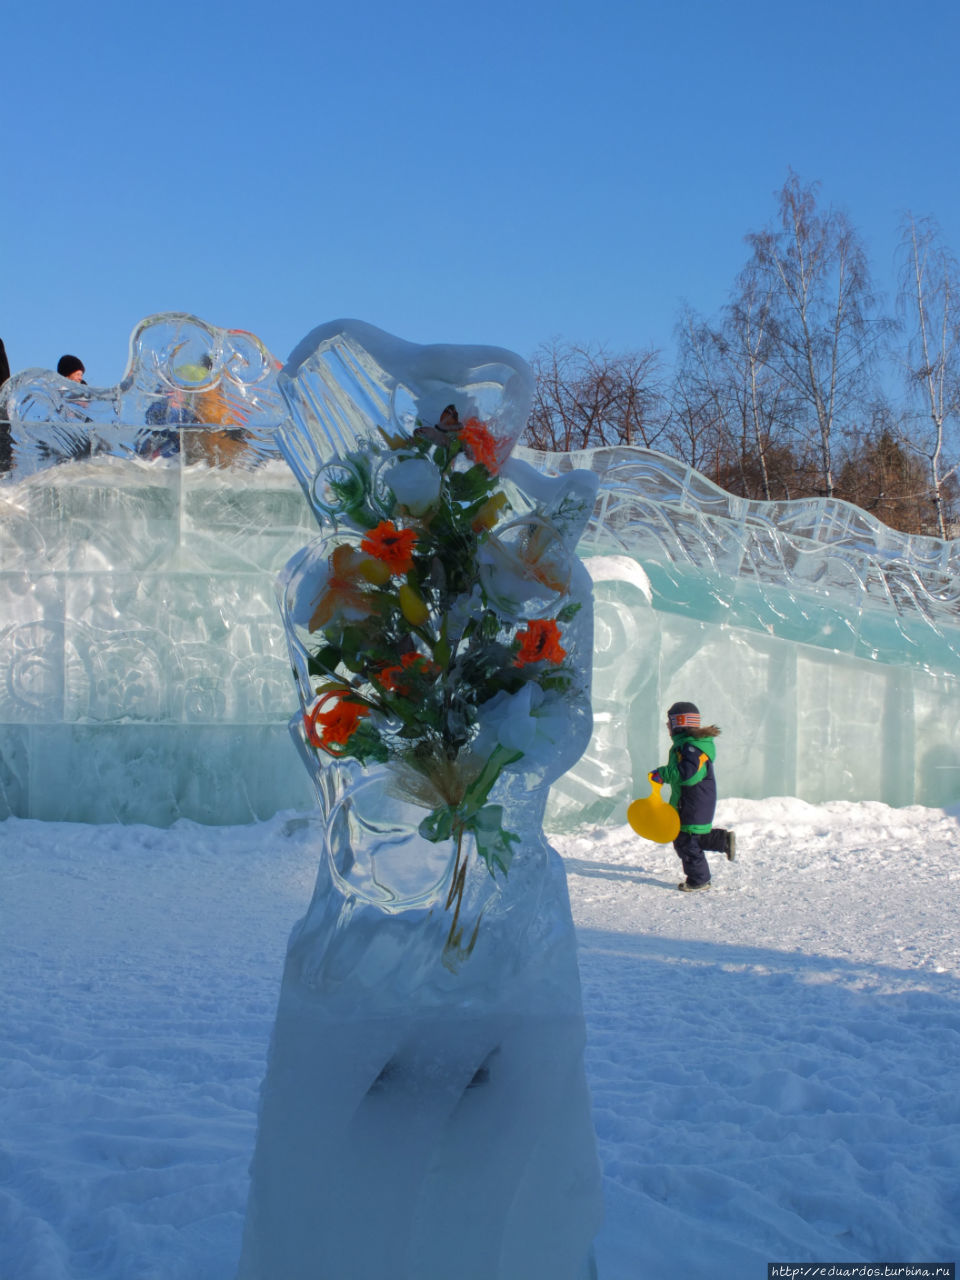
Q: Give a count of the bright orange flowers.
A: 5